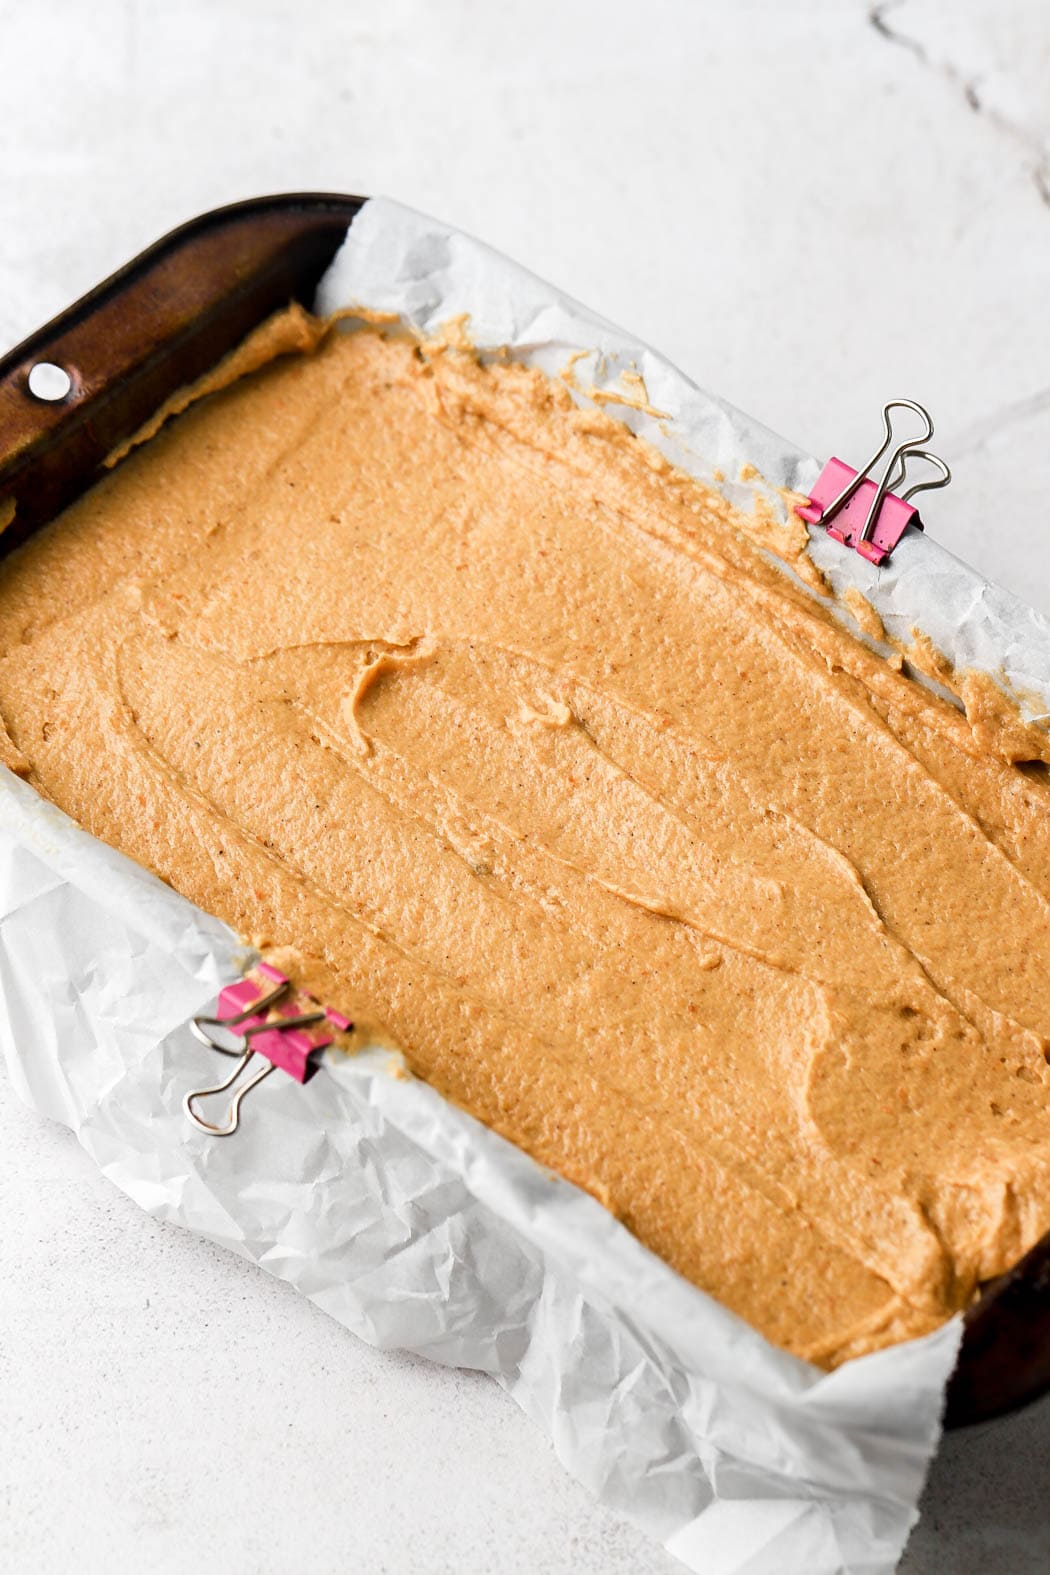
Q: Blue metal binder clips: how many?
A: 0